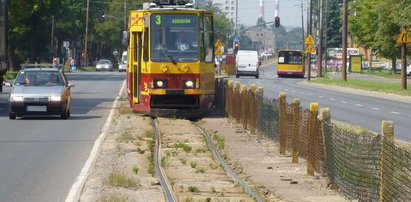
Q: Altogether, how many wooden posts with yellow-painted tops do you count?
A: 10